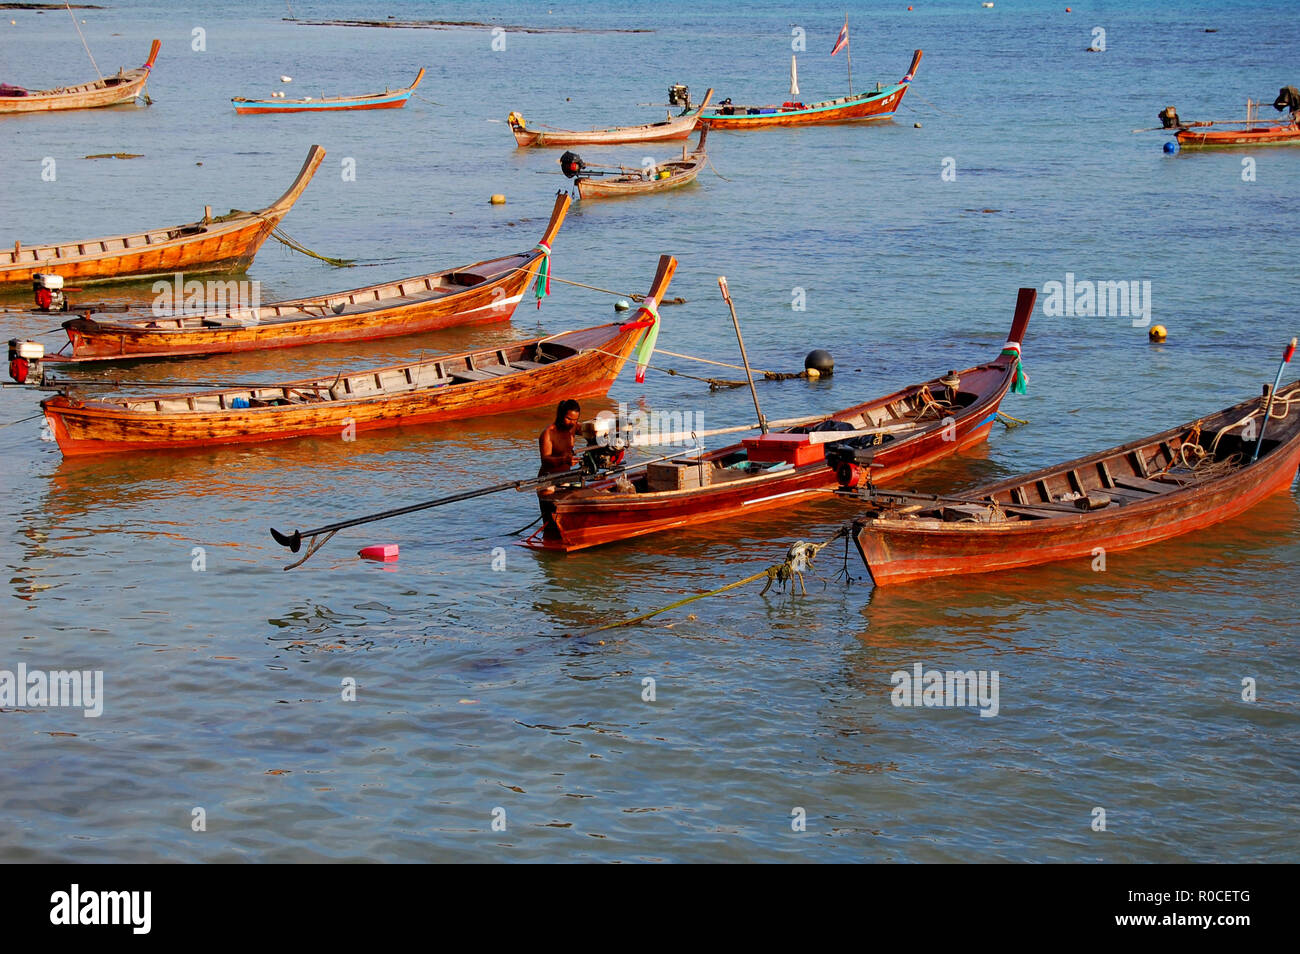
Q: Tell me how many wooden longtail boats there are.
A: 11